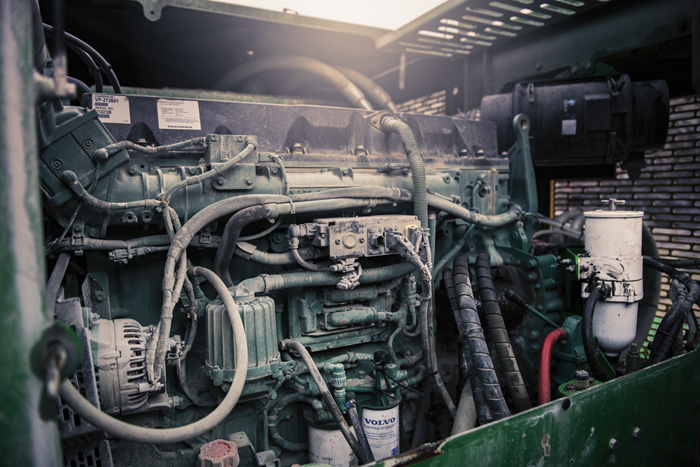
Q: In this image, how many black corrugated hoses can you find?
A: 3